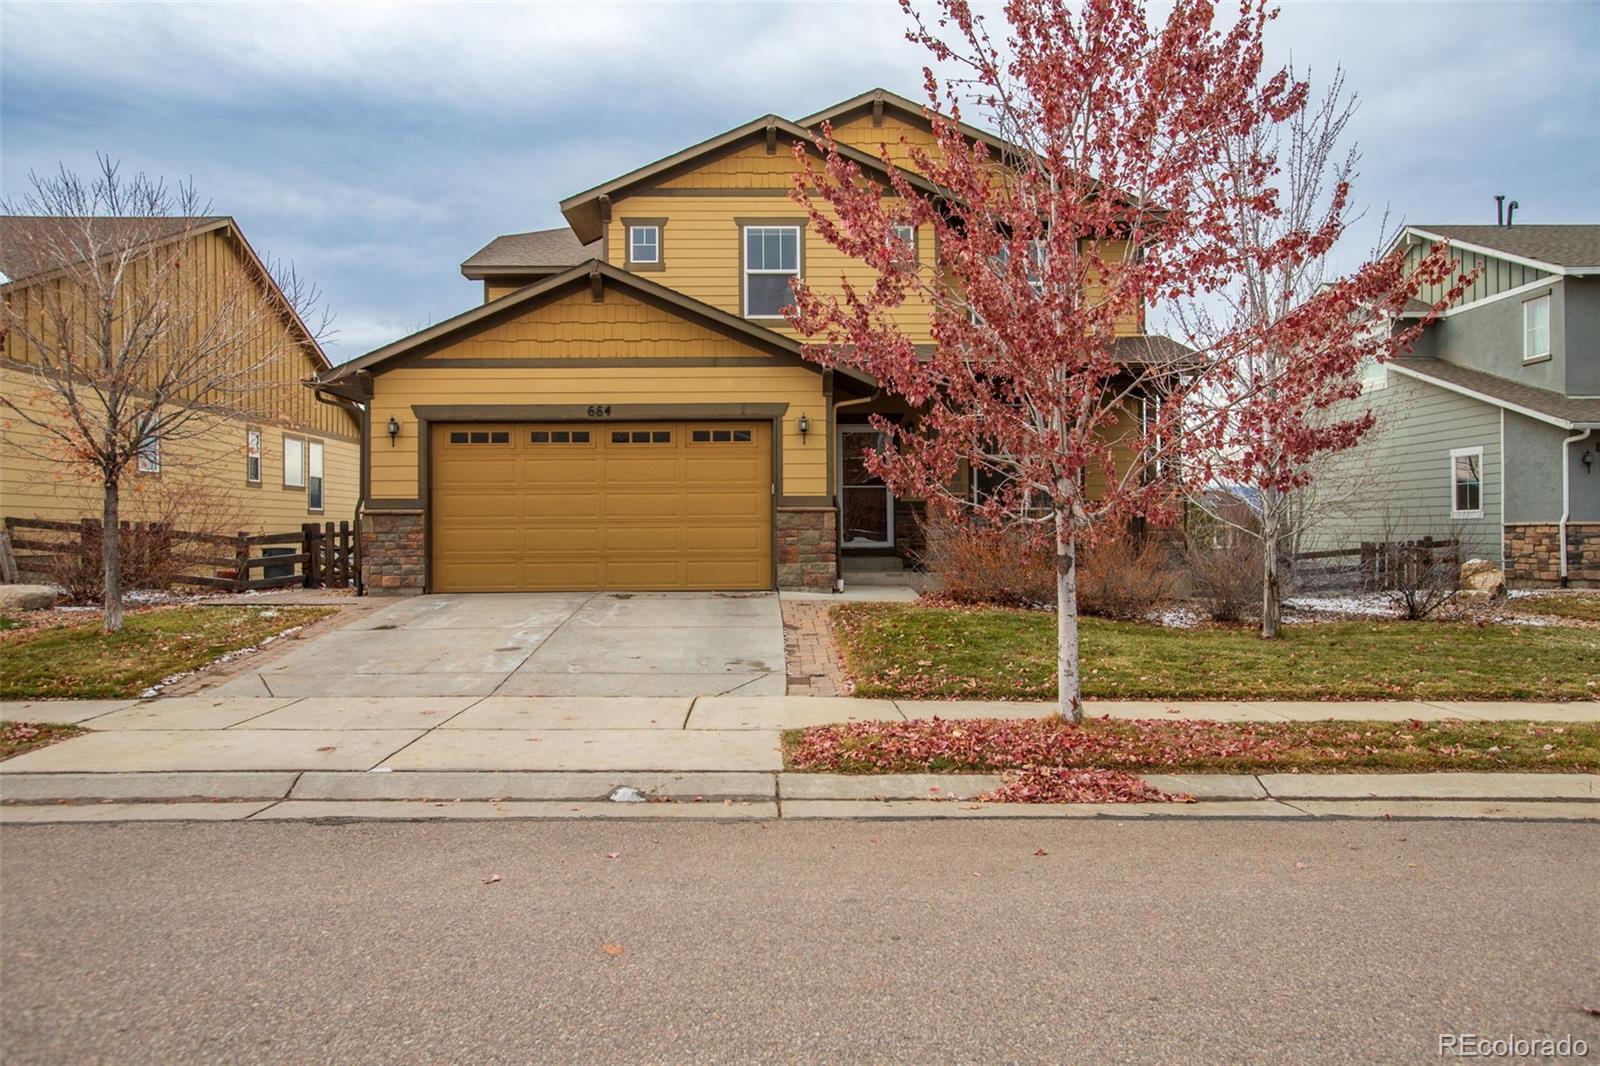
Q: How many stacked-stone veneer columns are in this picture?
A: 2